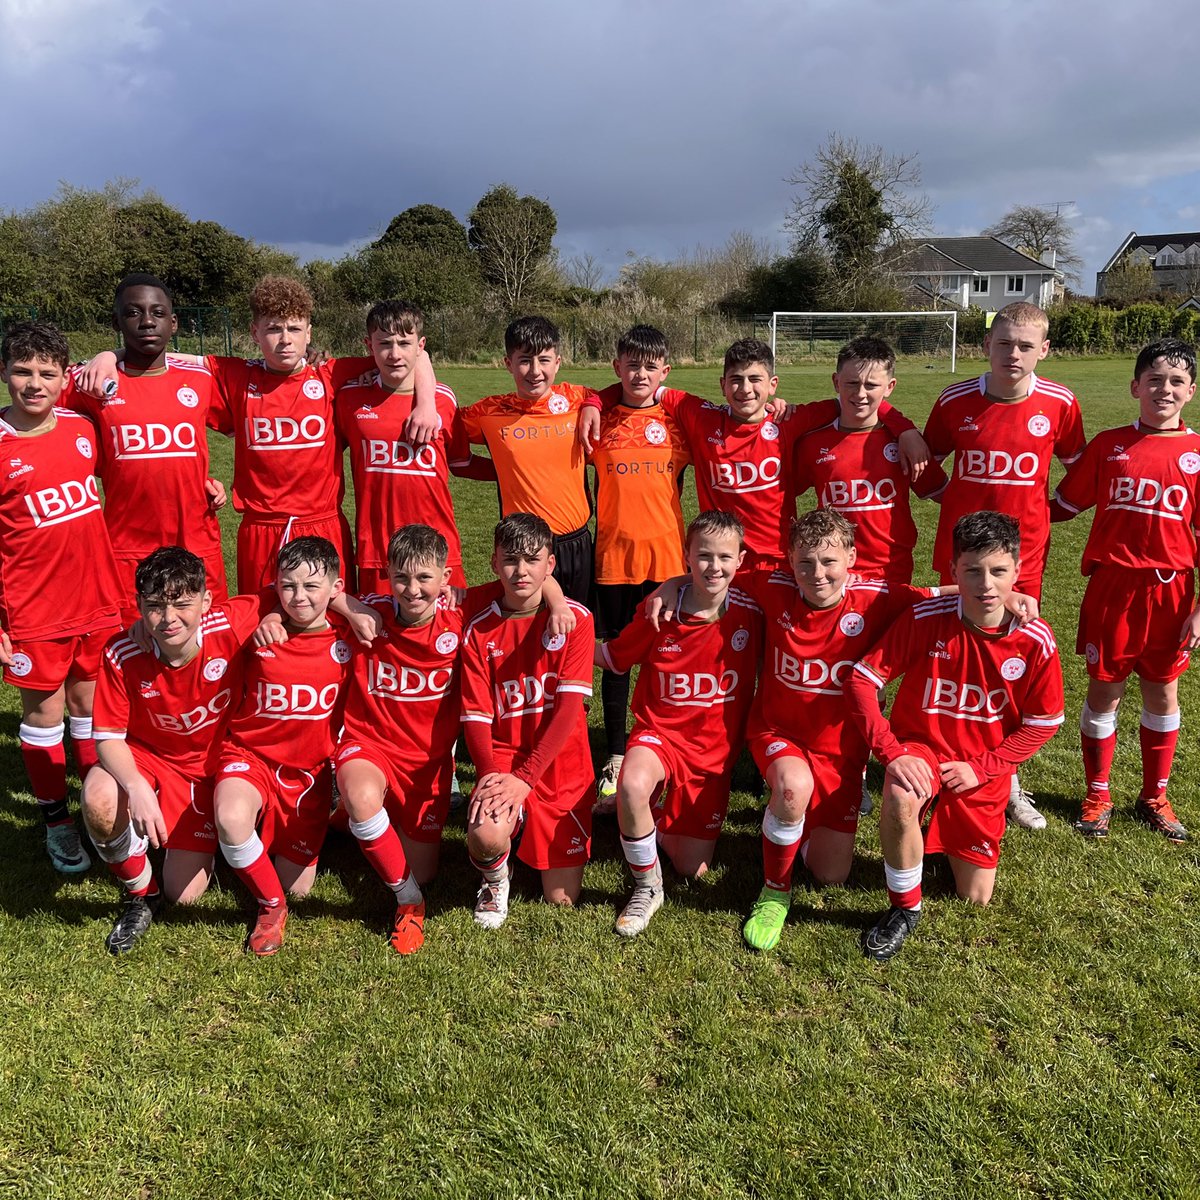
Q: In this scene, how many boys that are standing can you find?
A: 10